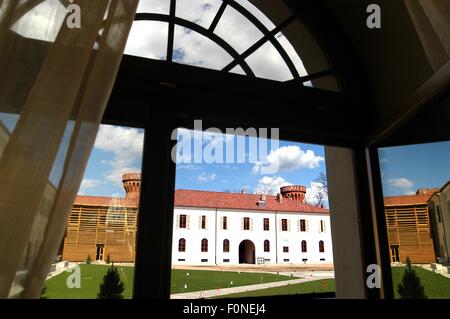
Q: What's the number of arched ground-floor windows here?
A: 6